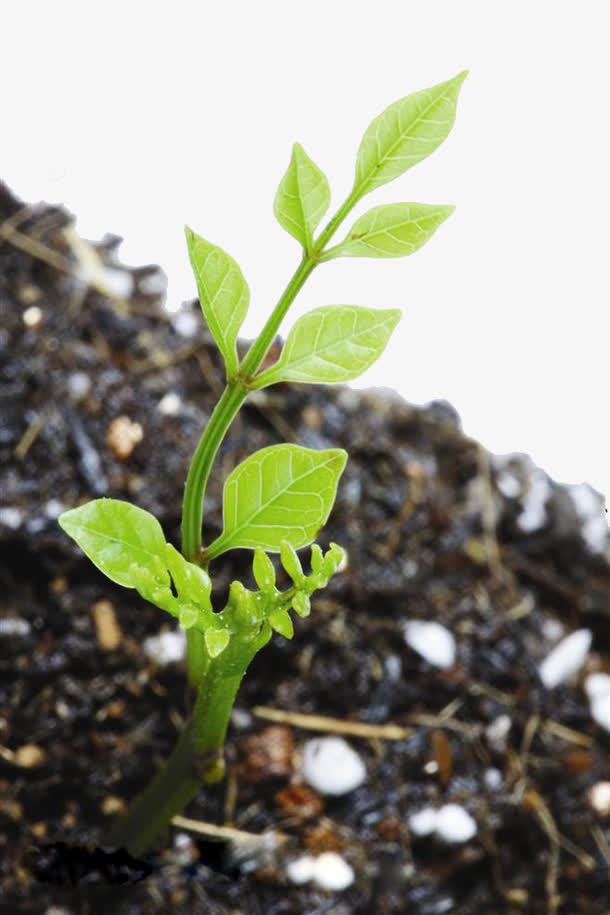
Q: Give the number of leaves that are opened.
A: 7